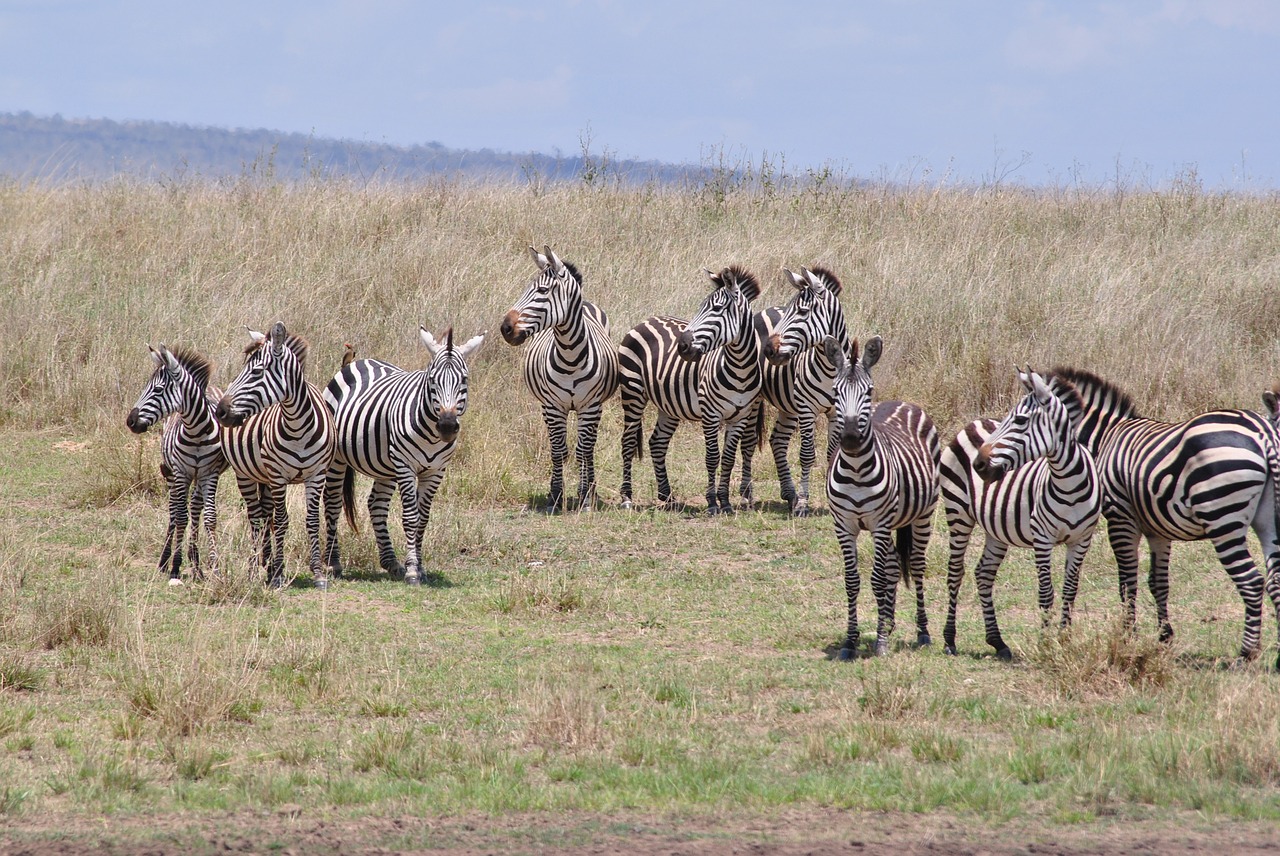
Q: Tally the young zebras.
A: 1